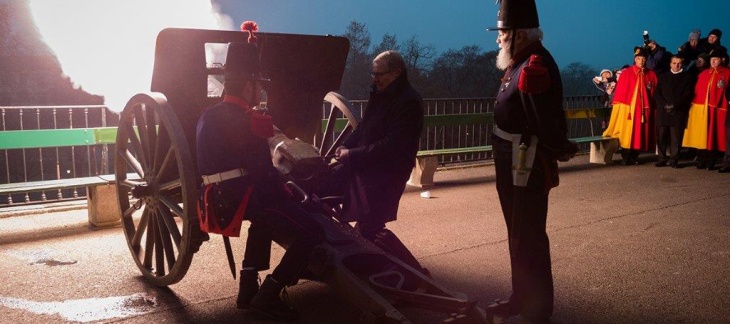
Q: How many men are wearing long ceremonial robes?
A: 2